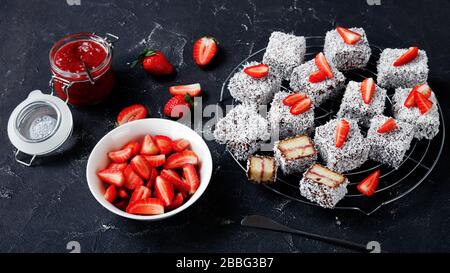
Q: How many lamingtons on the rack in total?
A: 14